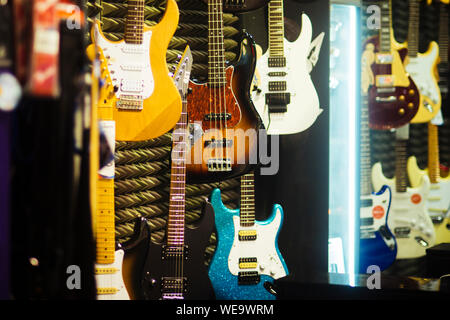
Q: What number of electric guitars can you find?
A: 11